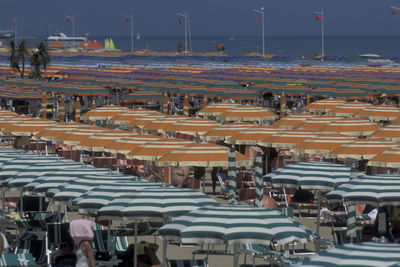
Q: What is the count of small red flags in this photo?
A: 7